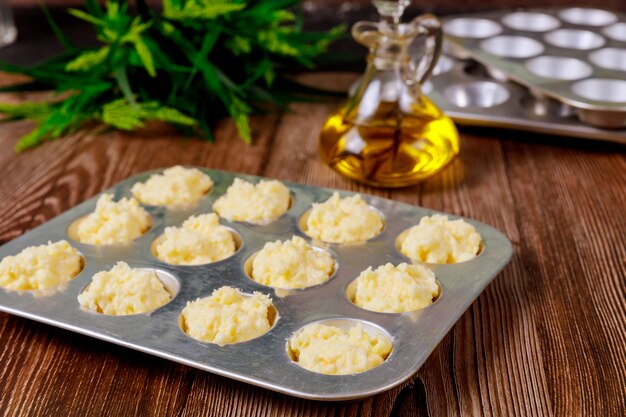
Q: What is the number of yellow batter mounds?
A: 12